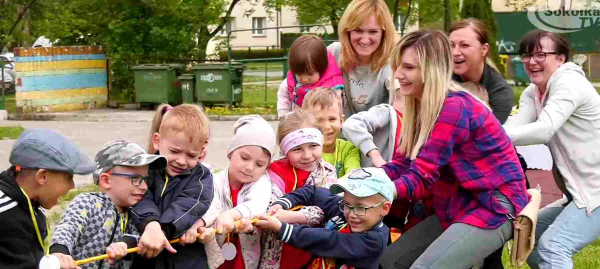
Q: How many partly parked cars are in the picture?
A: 1